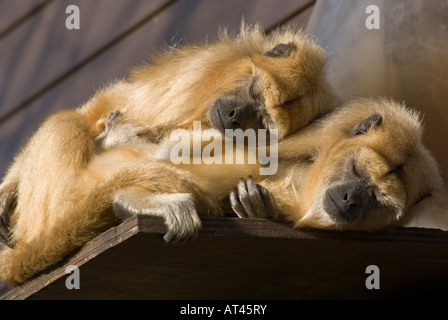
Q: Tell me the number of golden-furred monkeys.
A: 2